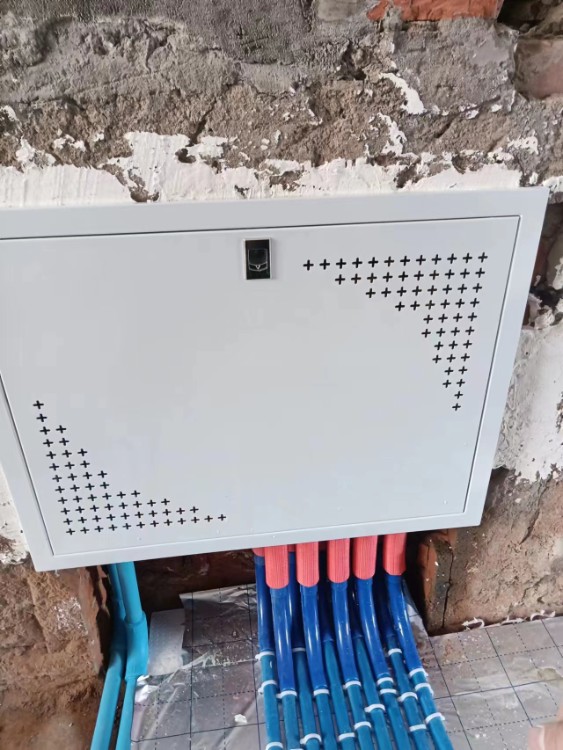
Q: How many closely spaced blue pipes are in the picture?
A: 10